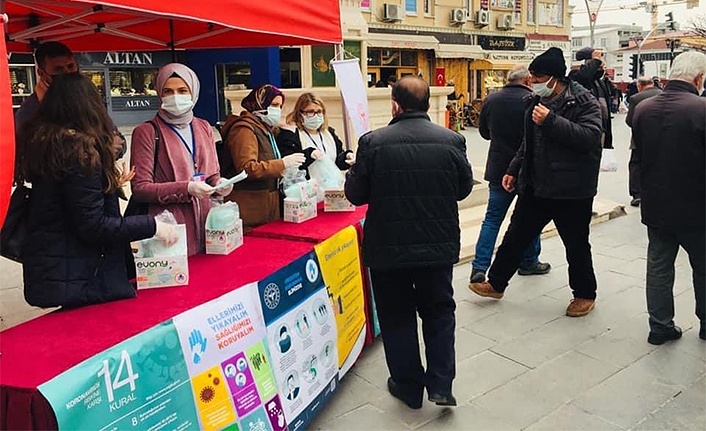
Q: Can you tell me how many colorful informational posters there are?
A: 4